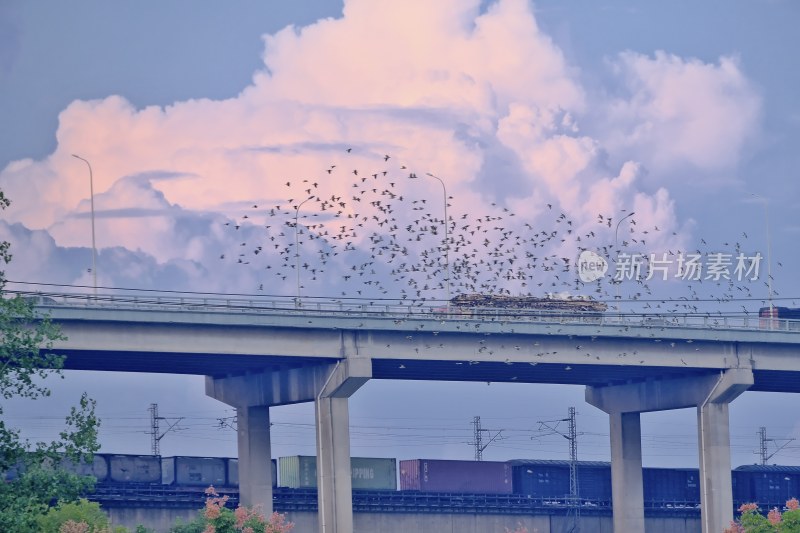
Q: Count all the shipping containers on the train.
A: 2